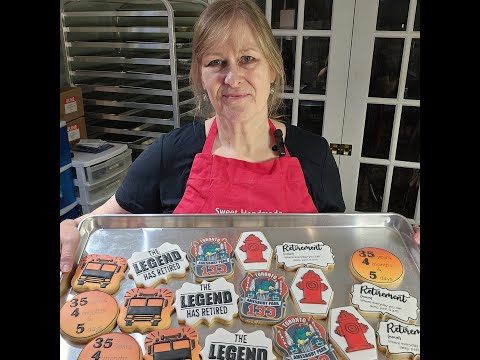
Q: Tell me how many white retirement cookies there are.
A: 3